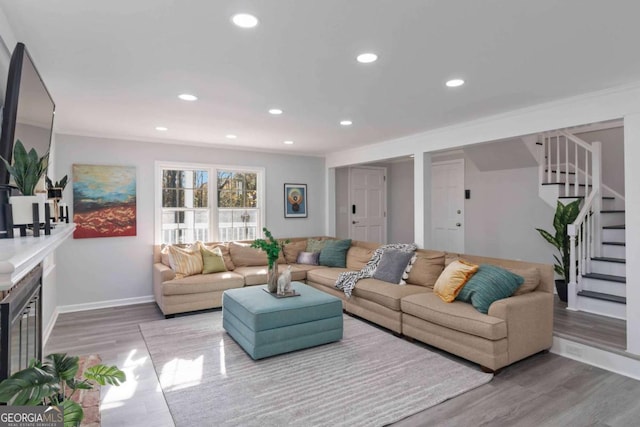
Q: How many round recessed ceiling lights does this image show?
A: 9